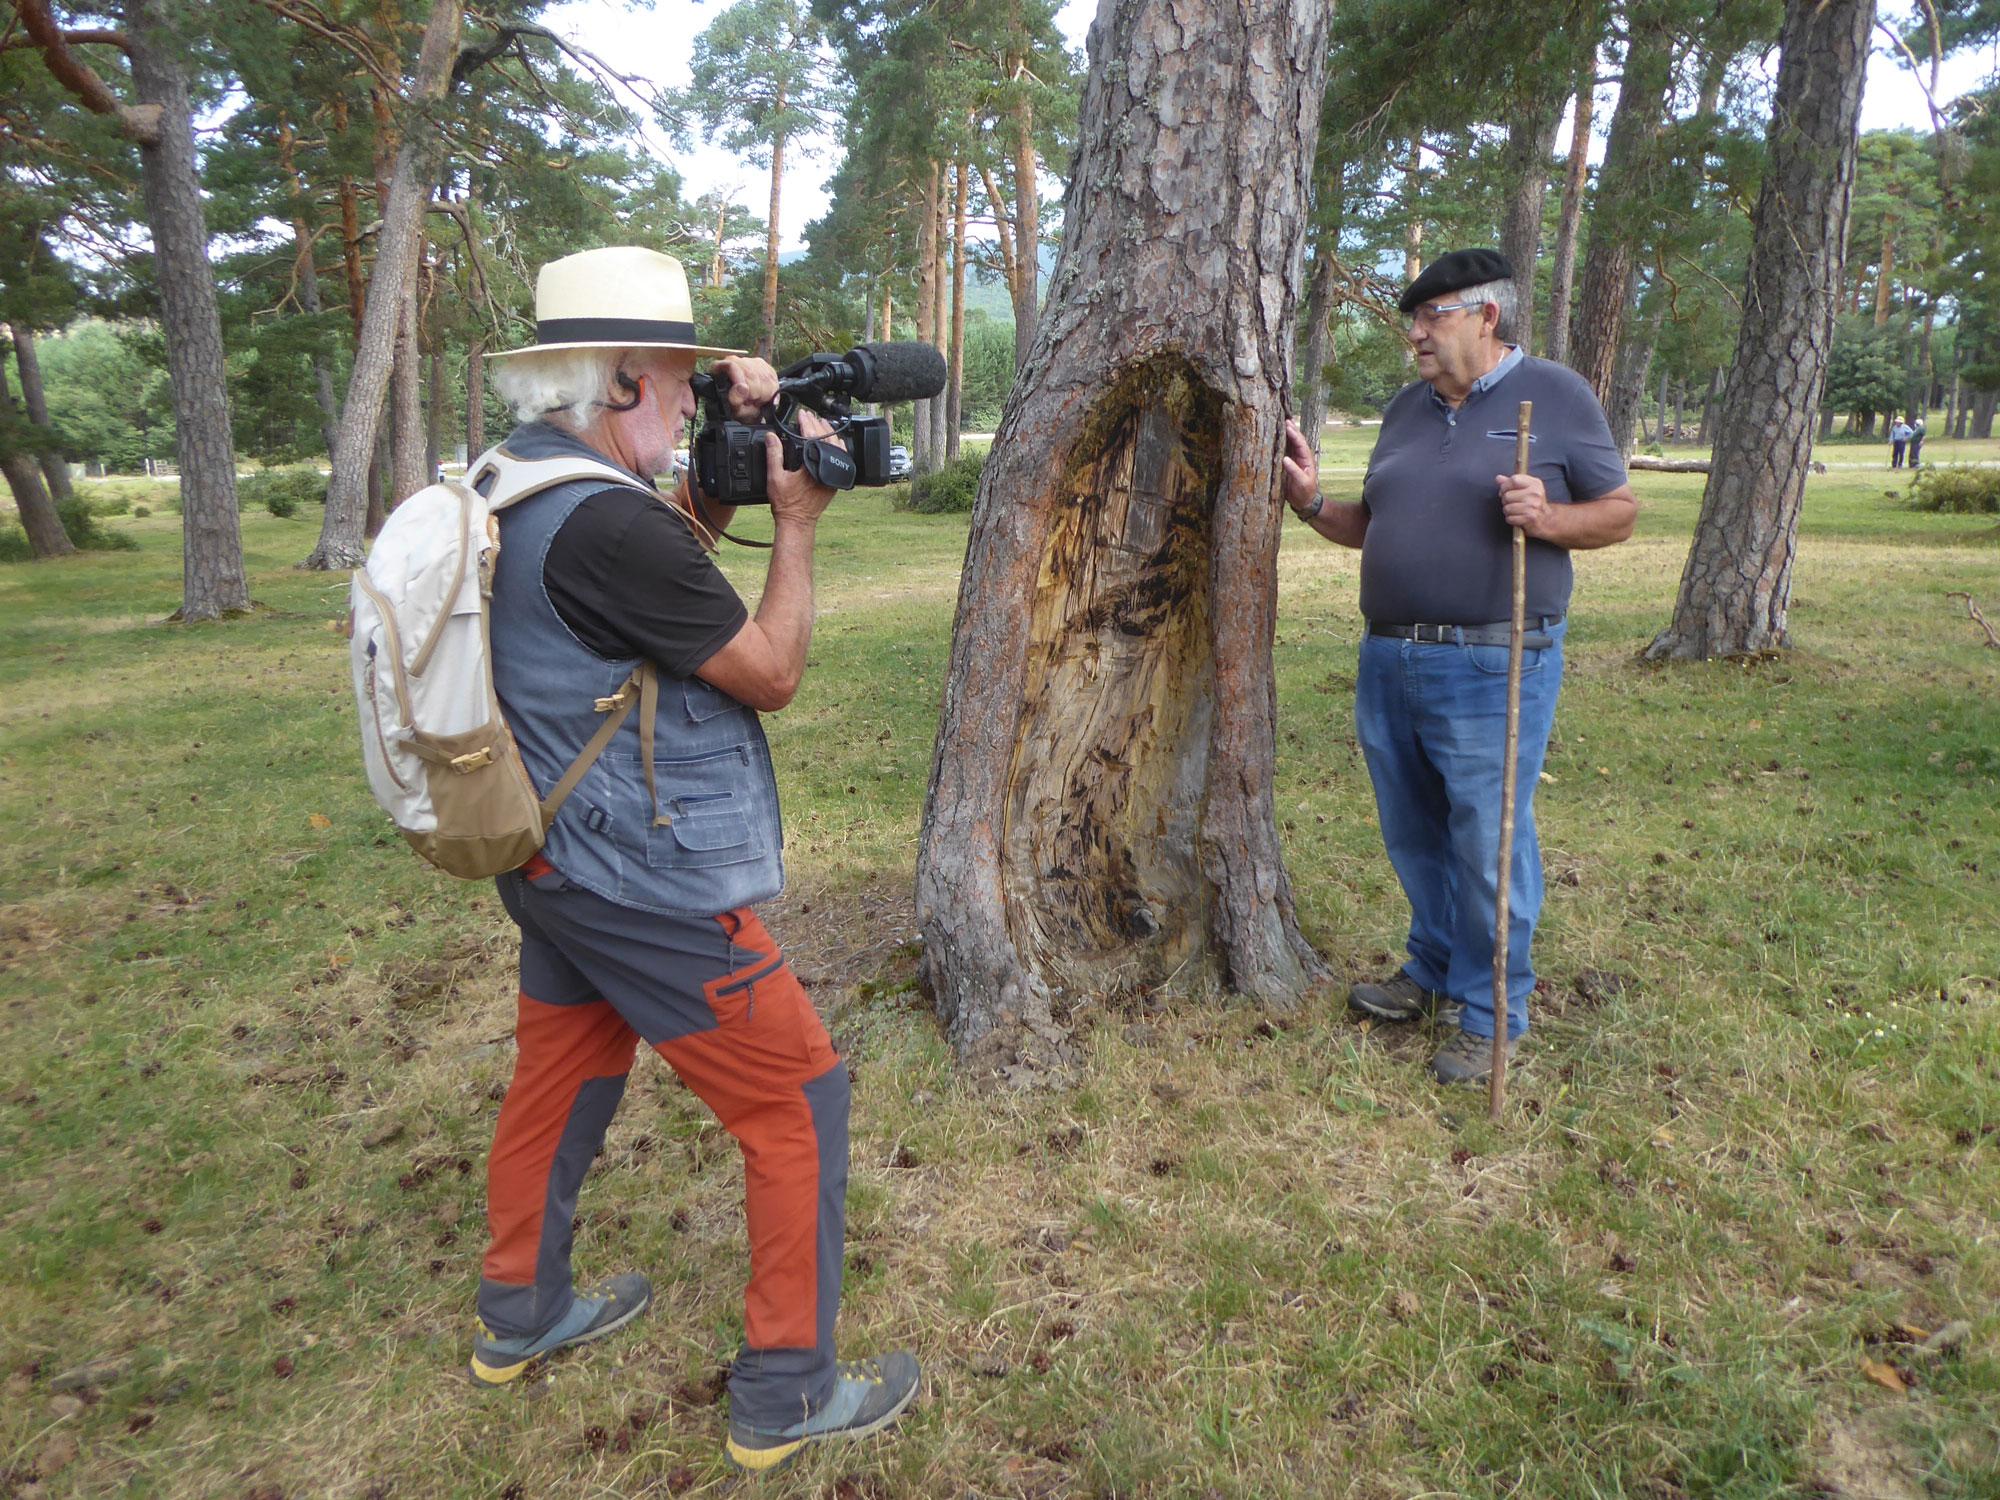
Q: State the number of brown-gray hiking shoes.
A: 2